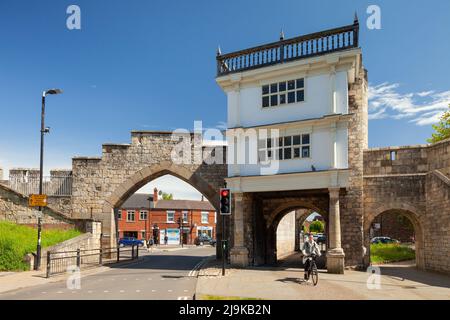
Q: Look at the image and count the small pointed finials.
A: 3